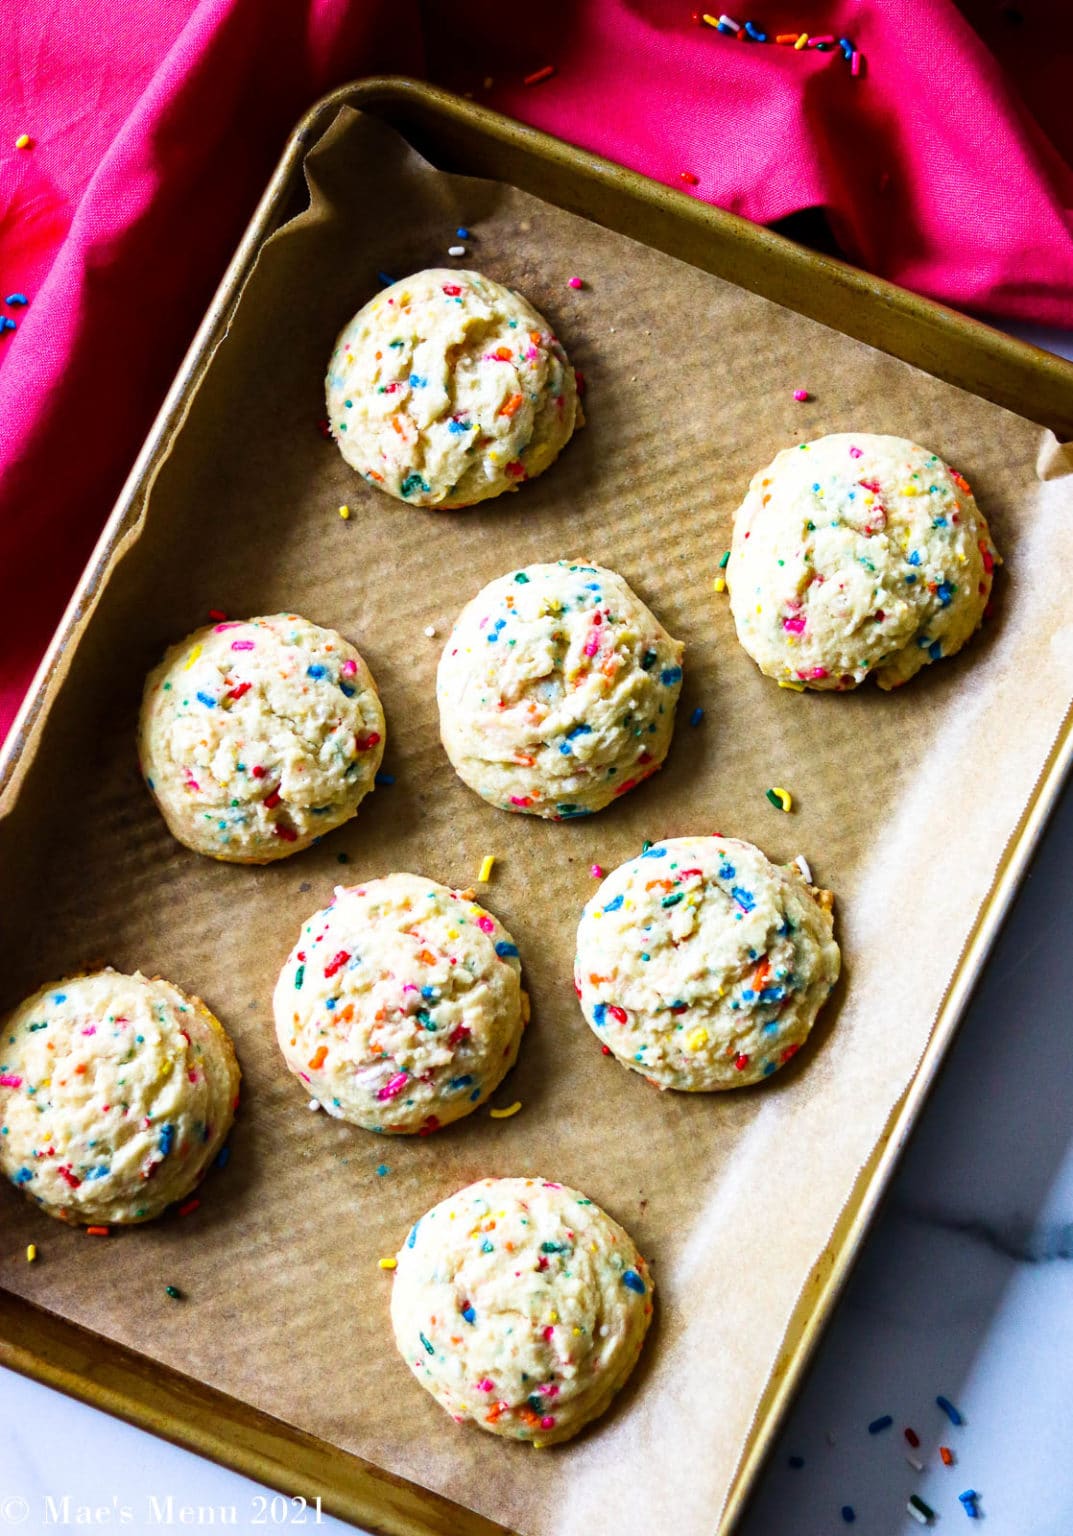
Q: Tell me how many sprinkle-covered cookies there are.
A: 8